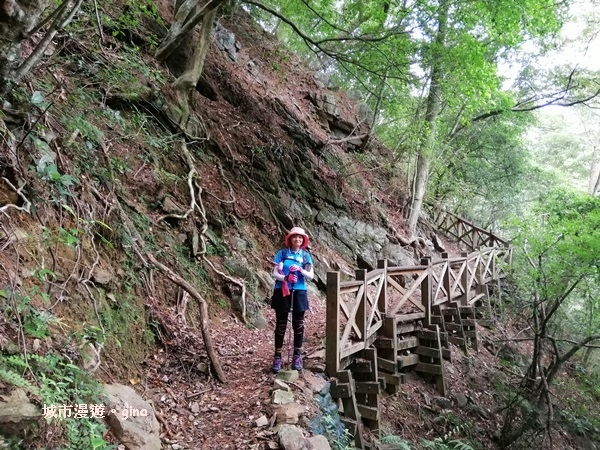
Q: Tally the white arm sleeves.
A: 2